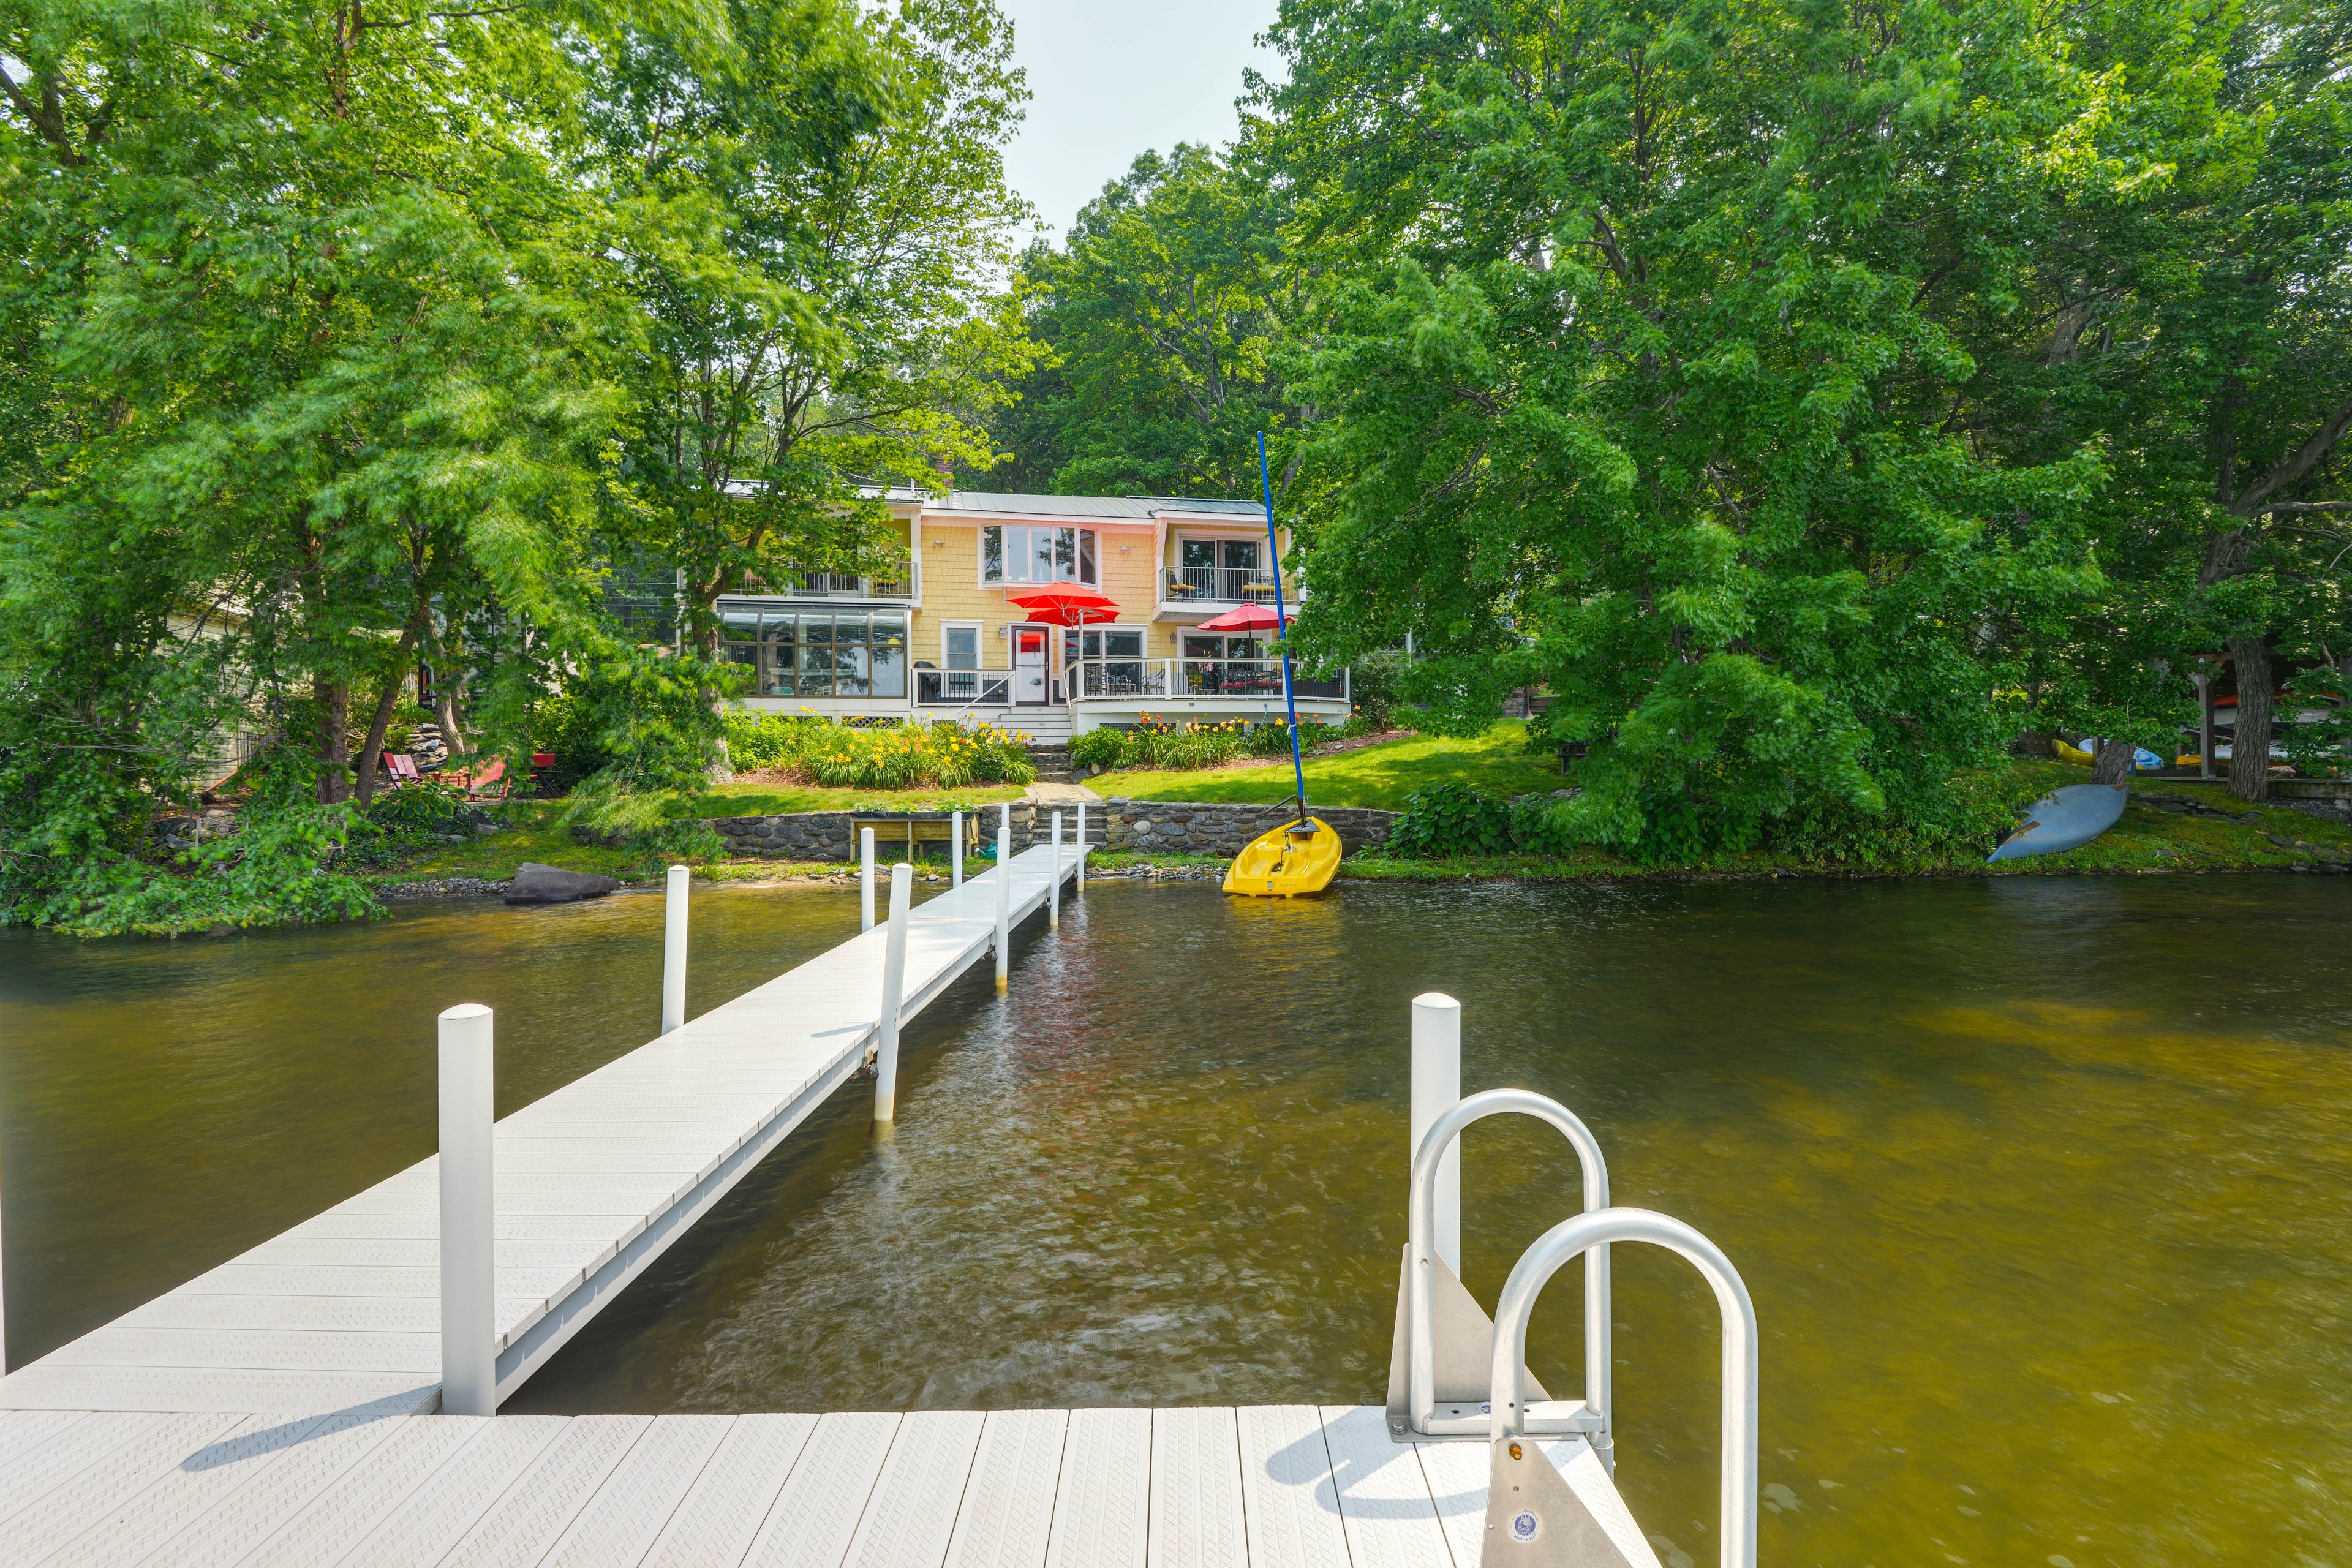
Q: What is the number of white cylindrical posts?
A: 10